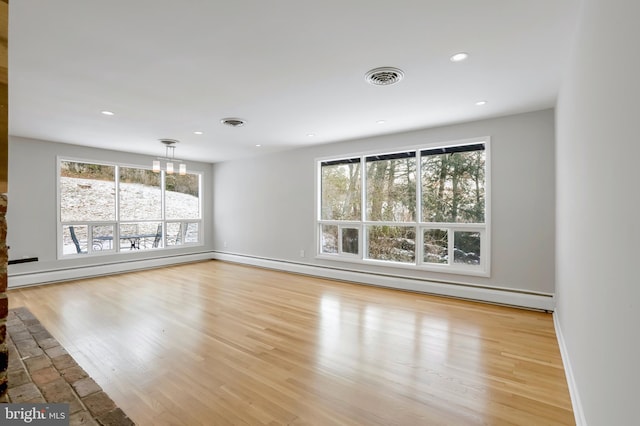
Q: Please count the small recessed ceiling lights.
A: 7